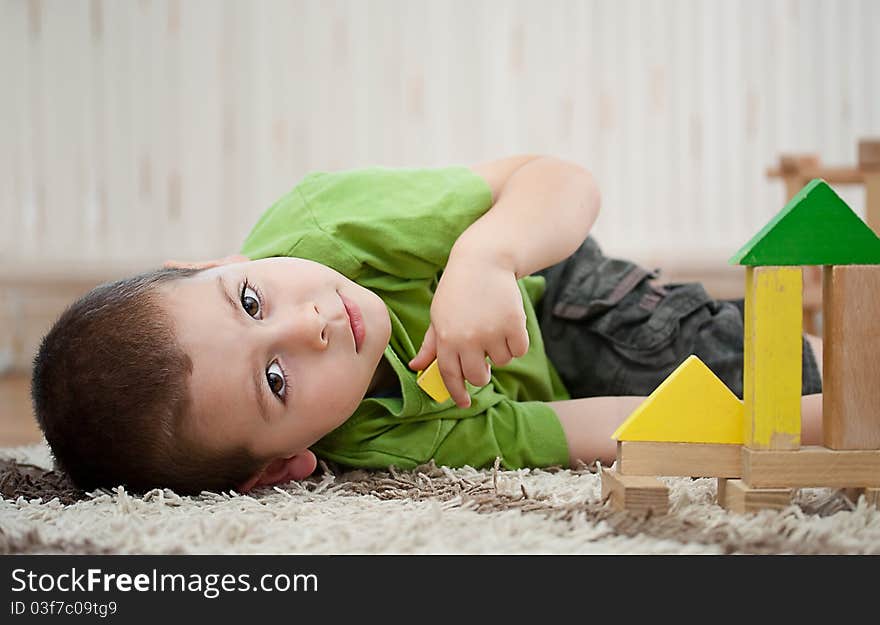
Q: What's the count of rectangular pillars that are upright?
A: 2